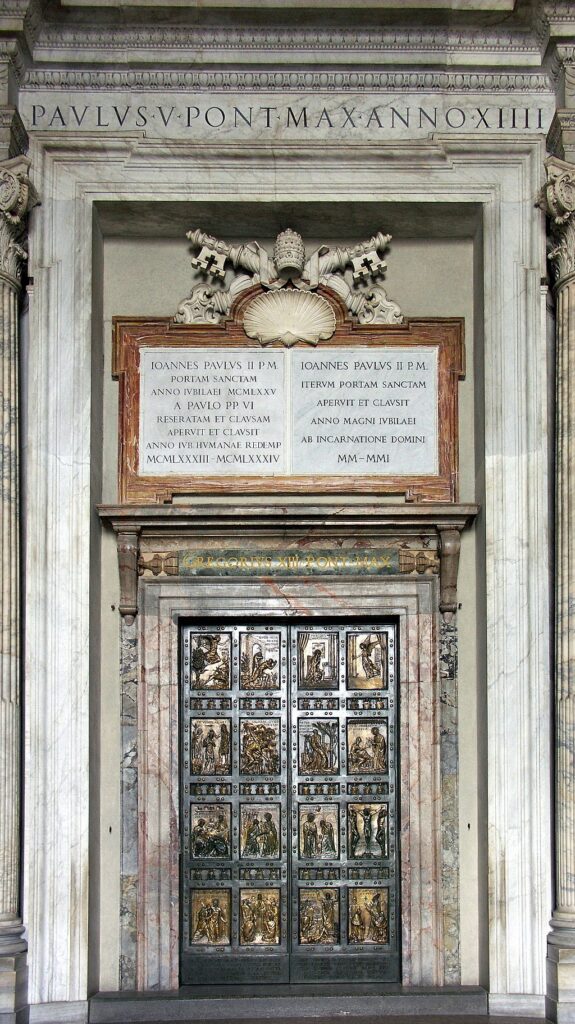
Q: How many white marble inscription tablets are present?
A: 2